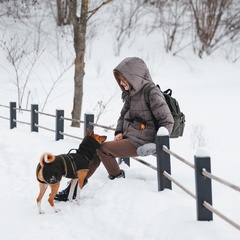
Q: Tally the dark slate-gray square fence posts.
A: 7